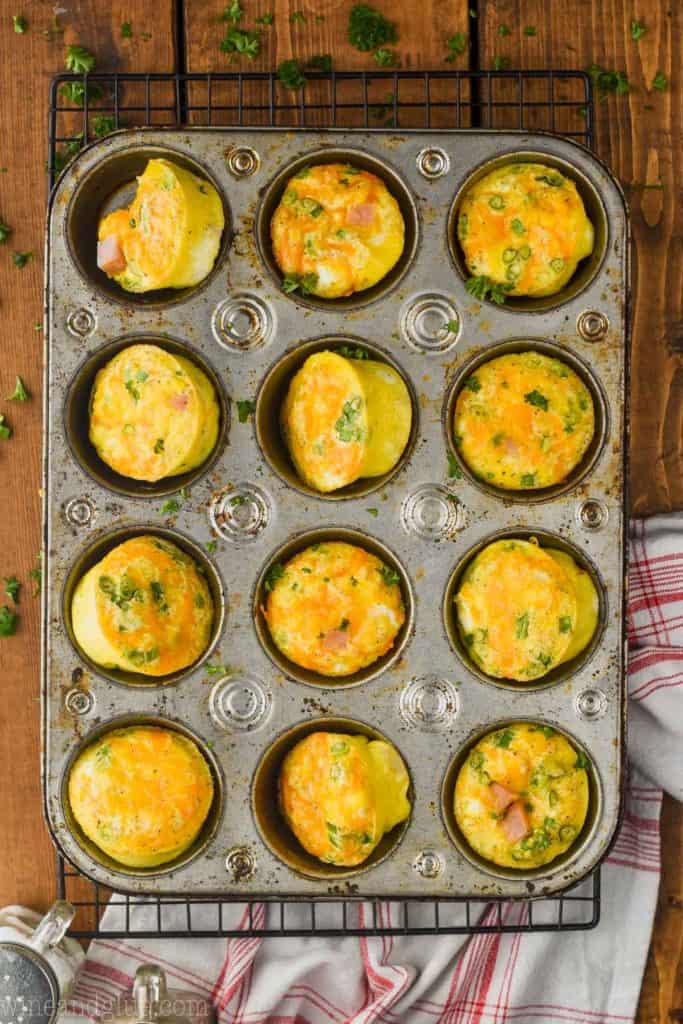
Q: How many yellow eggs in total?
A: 12